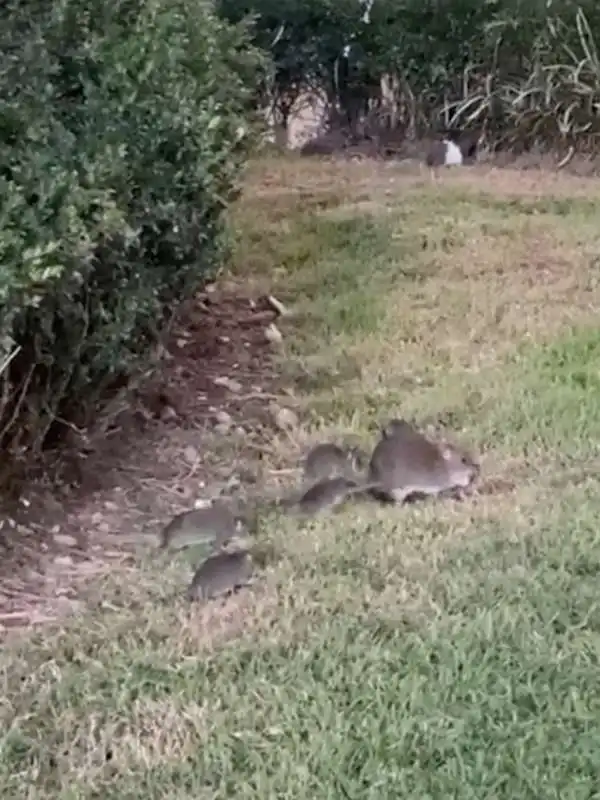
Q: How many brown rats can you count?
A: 6